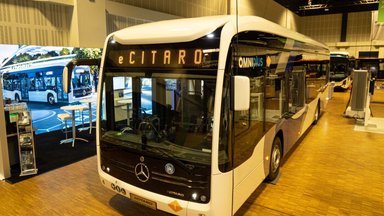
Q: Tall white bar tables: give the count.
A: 2